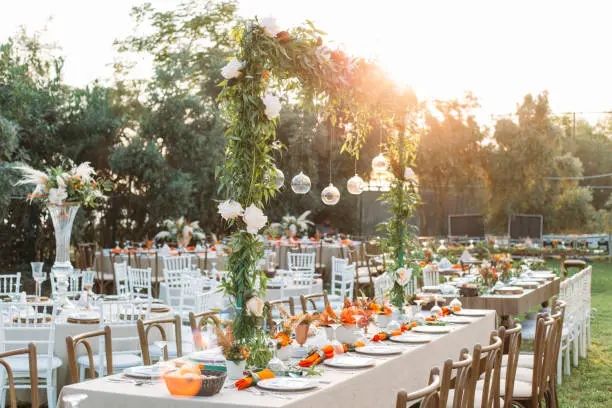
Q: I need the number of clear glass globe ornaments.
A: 5